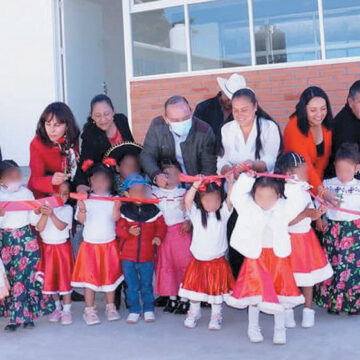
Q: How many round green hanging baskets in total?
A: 0